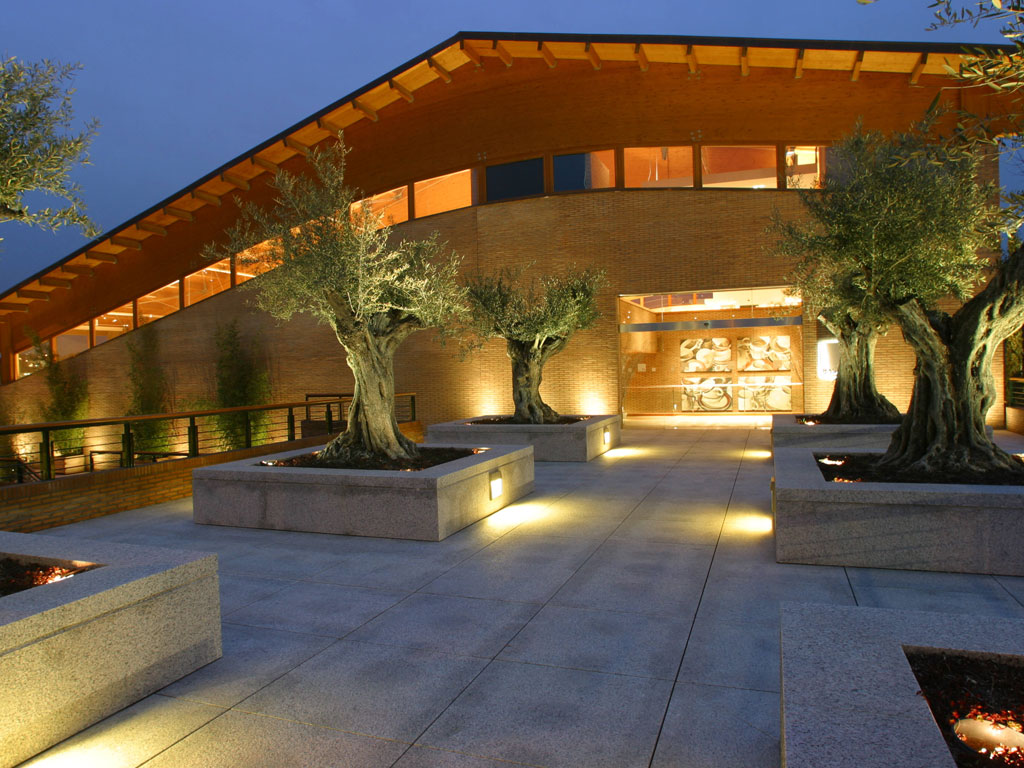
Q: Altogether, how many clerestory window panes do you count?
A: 14